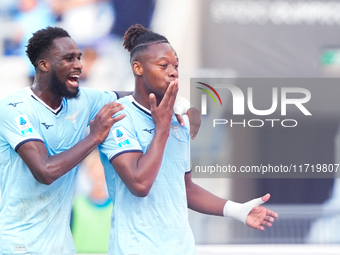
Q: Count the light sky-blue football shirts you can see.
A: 2